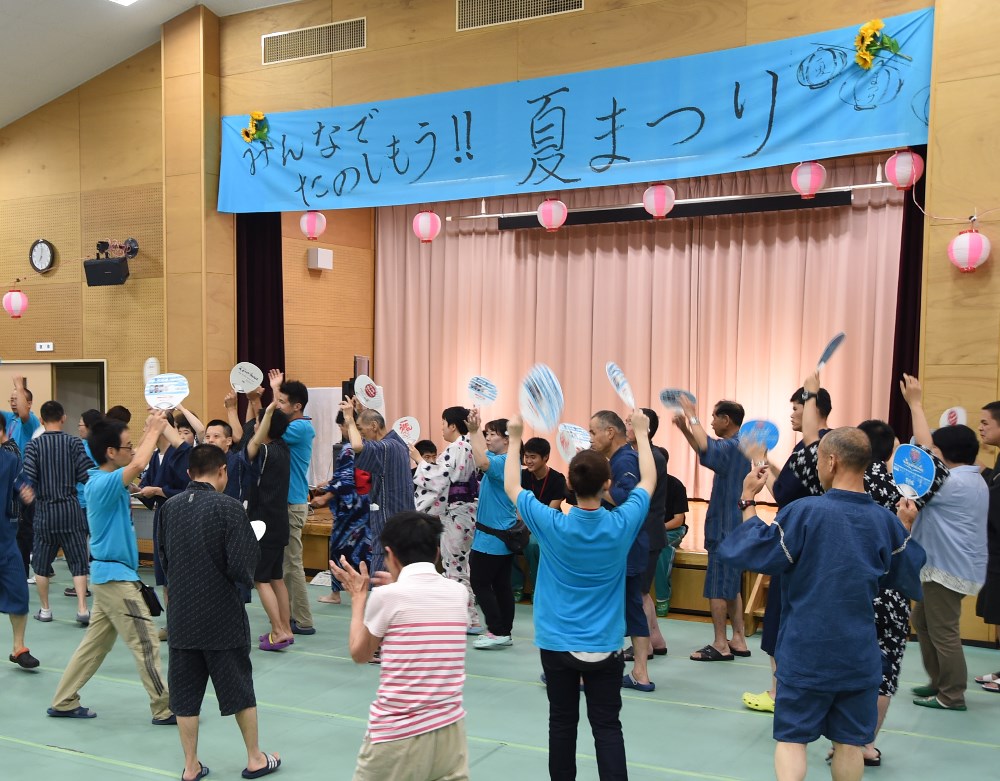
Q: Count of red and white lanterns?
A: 8